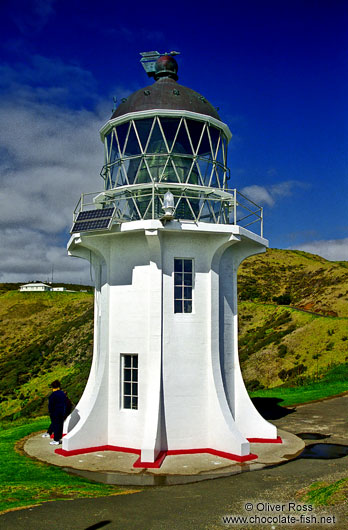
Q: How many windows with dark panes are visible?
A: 2